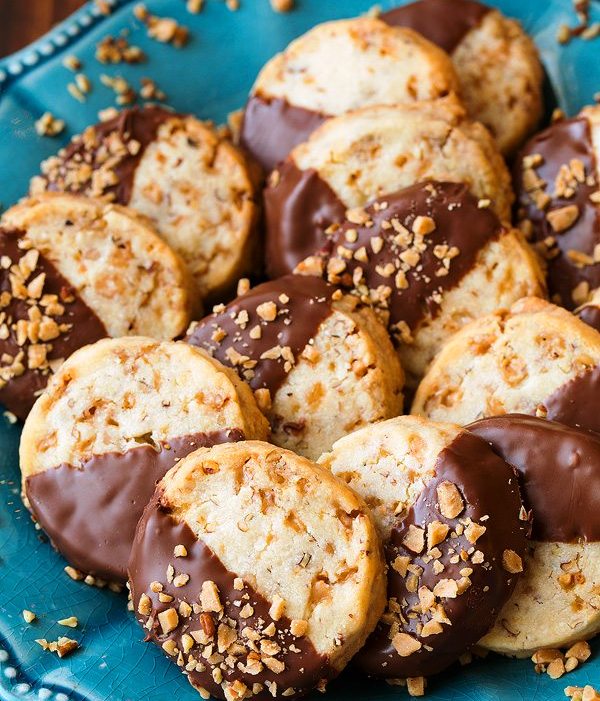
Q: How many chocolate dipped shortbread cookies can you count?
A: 13